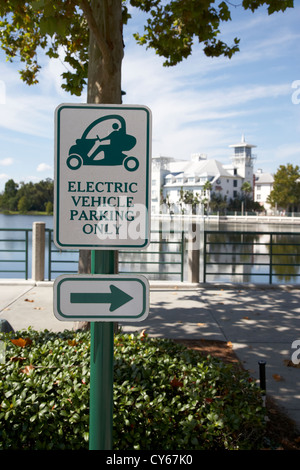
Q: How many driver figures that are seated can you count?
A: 1